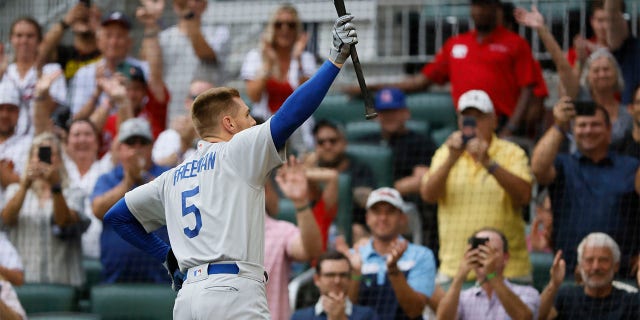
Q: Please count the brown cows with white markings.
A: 0